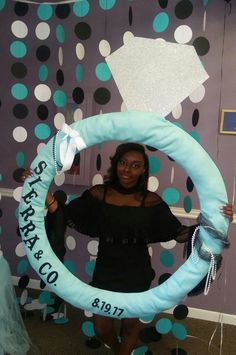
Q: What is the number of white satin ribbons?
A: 1